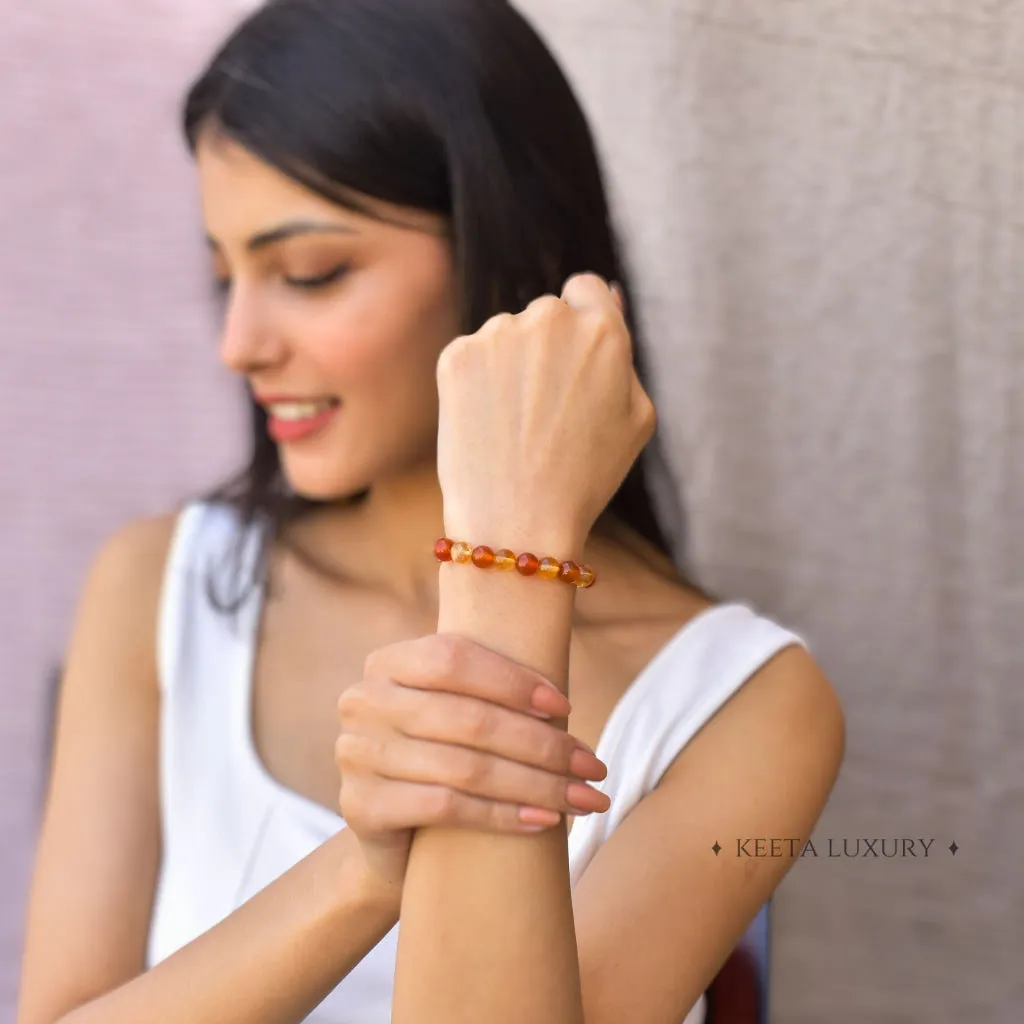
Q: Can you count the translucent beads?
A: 4